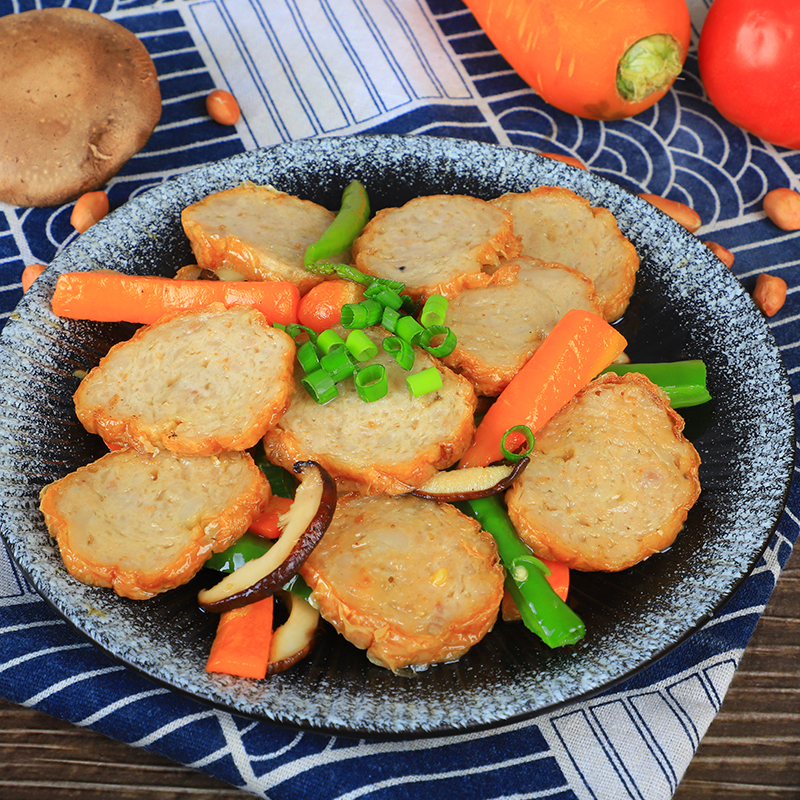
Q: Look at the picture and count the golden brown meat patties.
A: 9